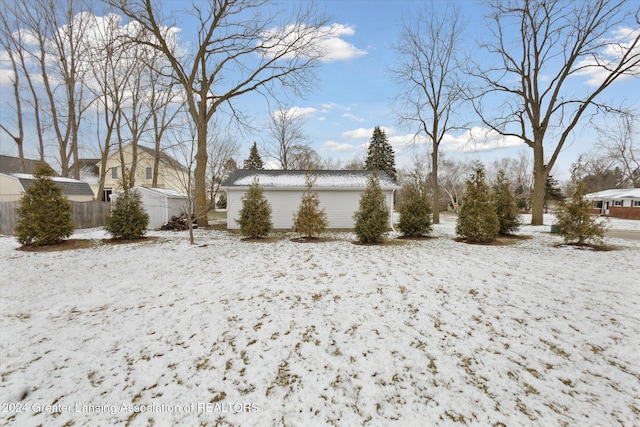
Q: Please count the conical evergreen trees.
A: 11